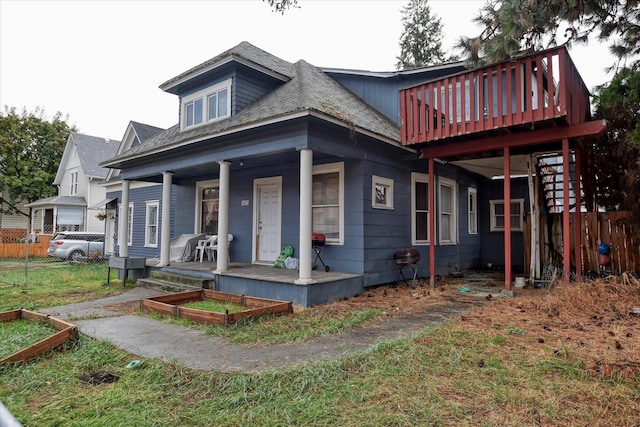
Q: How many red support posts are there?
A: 4